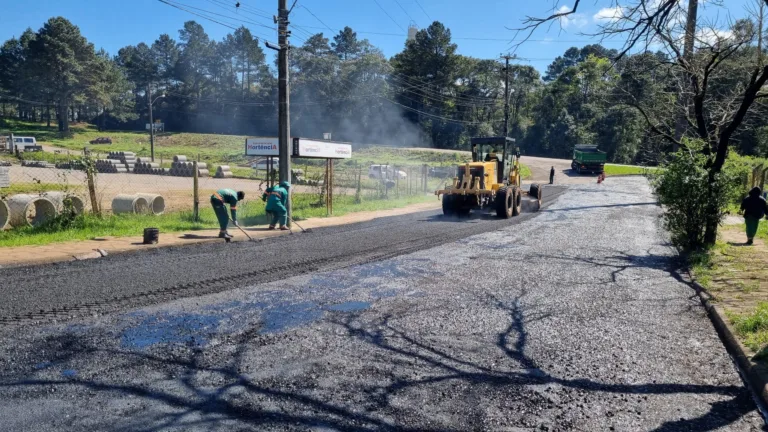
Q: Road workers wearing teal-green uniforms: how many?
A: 2